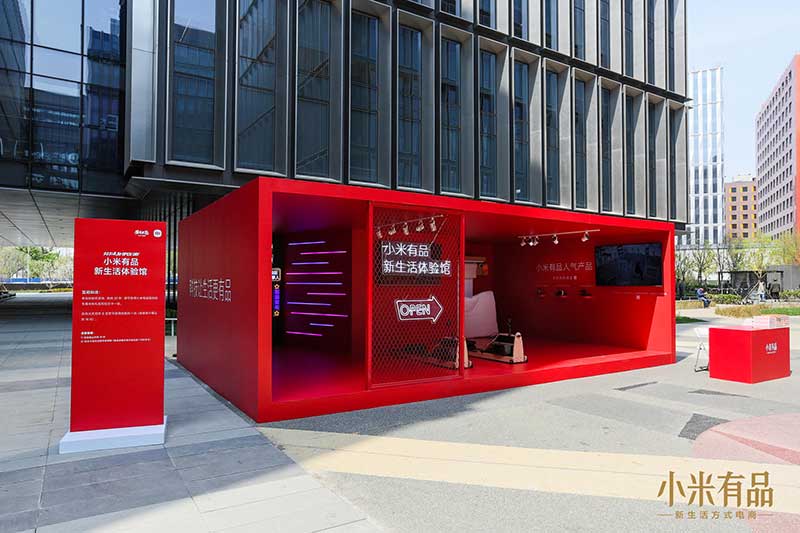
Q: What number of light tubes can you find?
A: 10